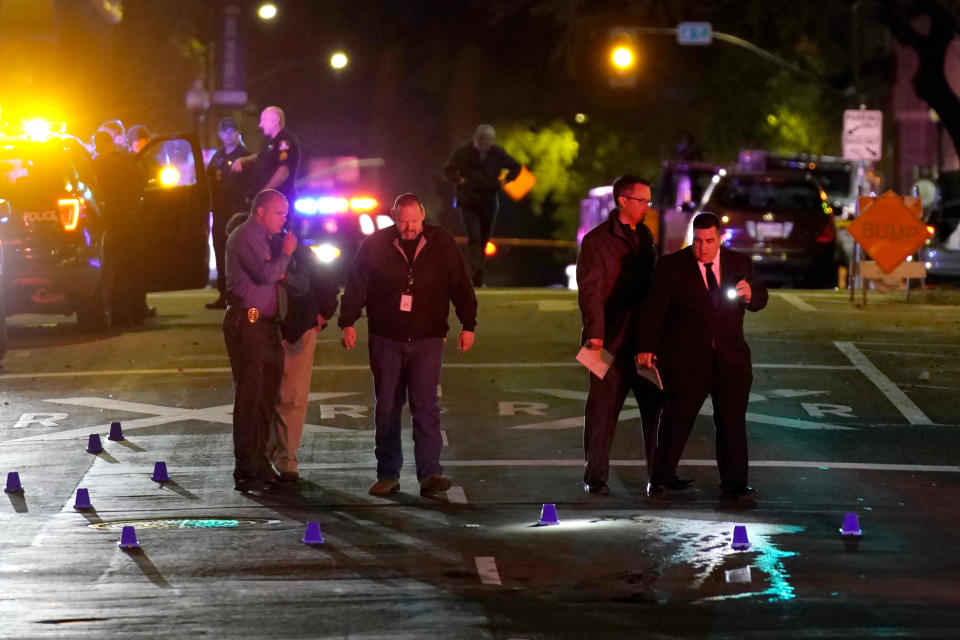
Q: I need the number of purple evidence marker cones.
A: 10